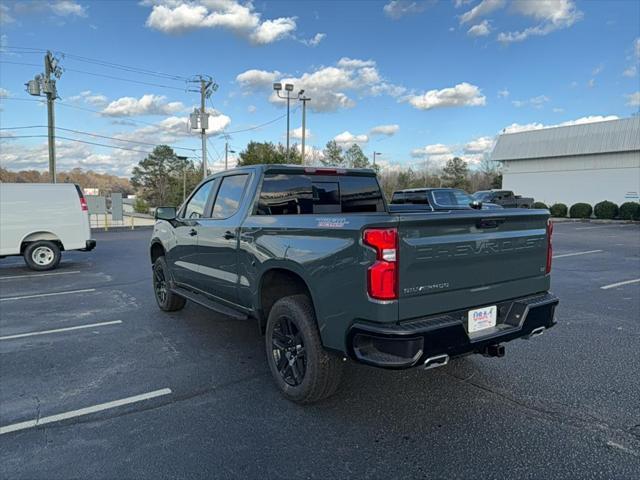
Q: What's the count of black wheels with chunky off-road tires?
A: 2